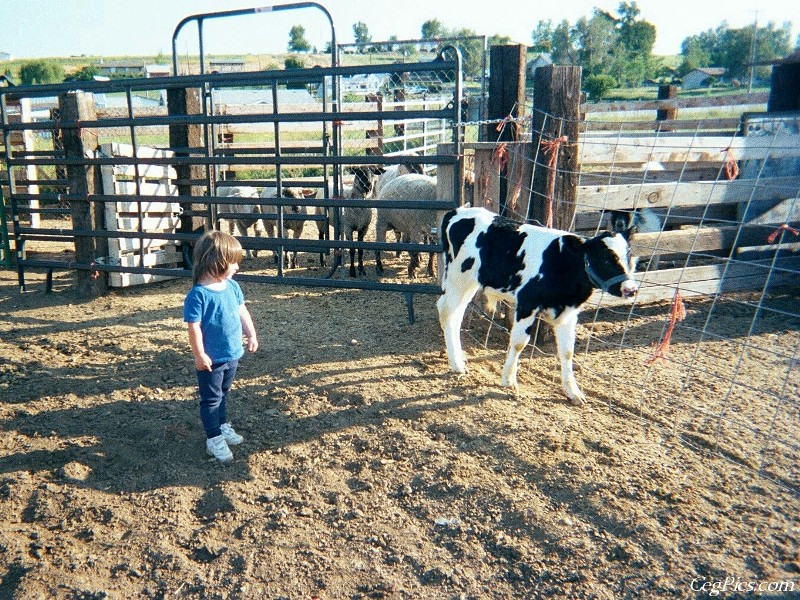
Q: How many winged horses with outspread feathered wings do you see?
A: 0